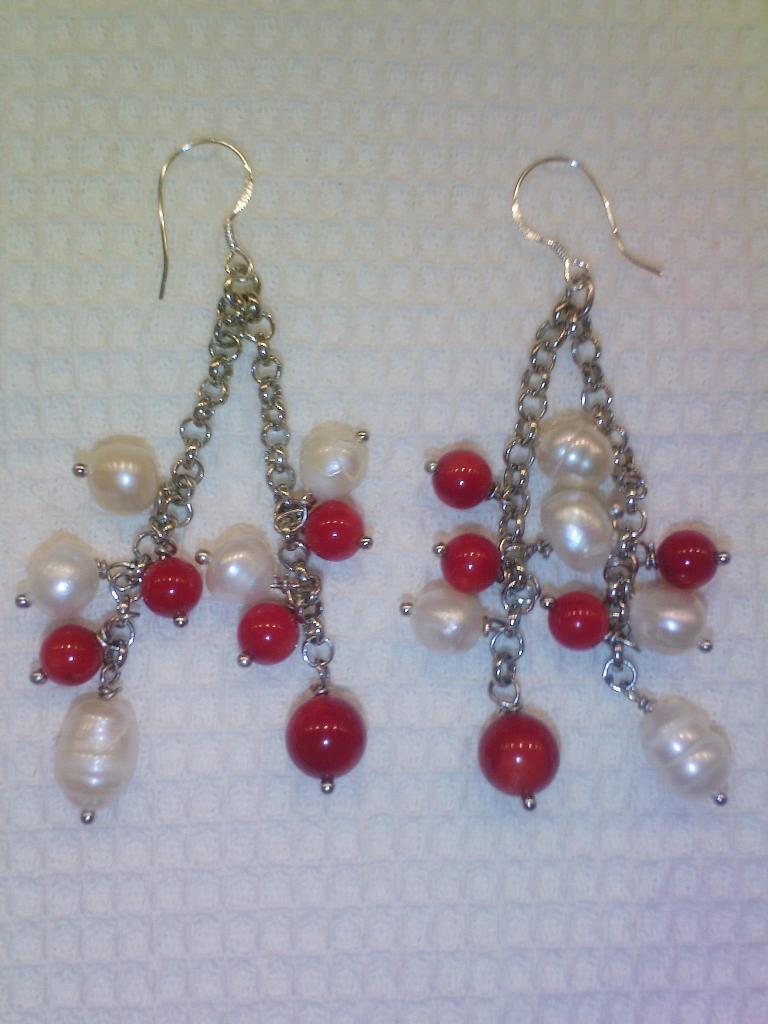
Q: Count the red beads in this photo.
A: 10